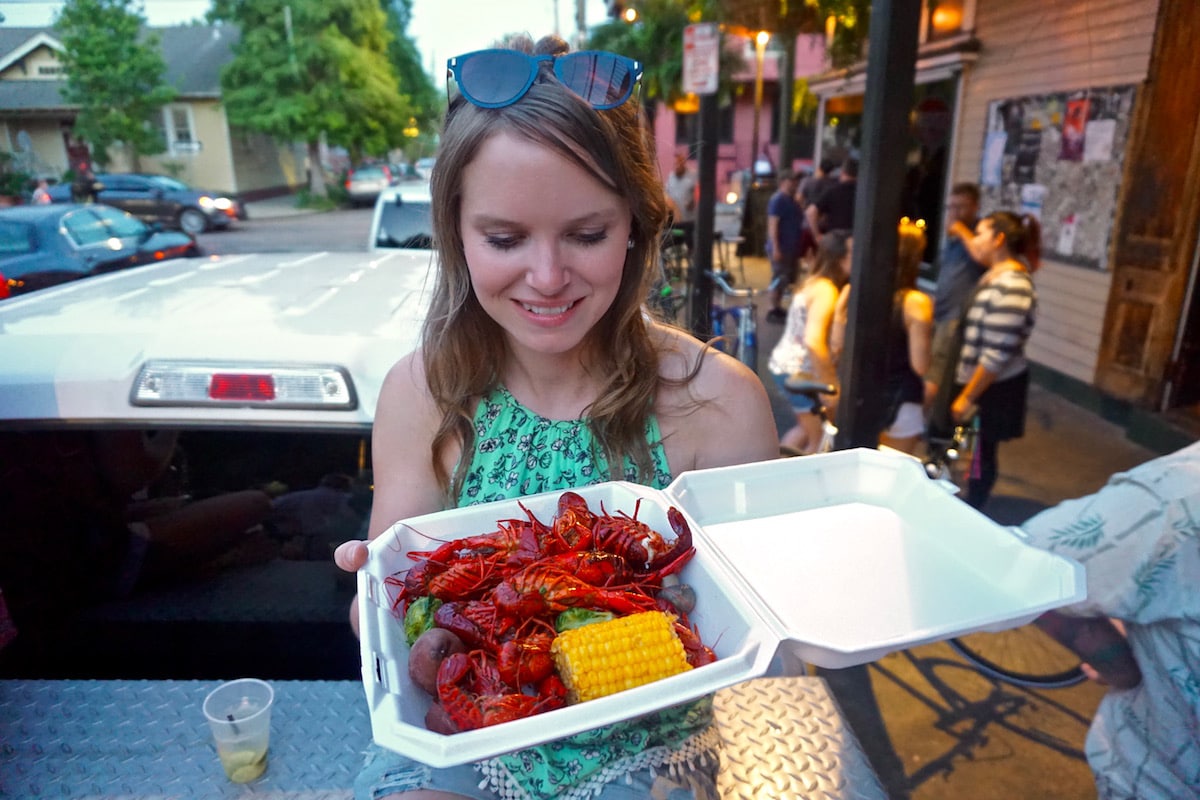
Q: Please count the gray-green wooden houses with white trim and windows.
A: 1